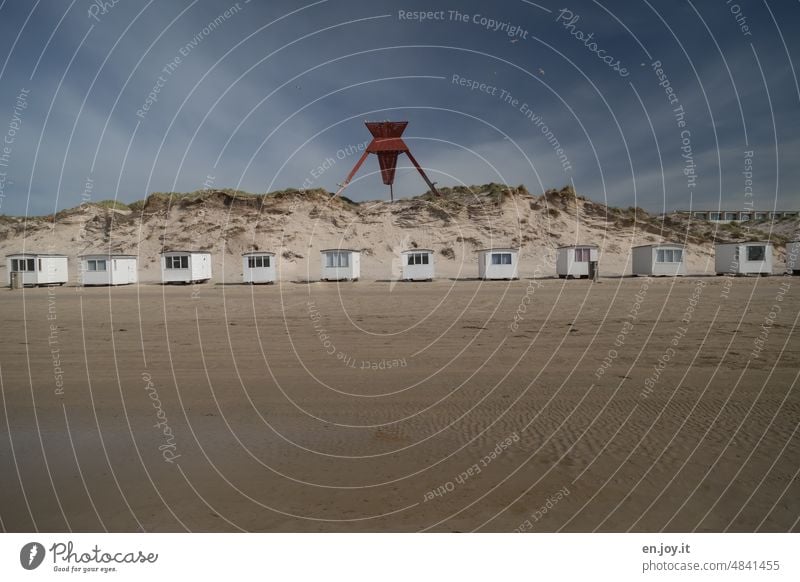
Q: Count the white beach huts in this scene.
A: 11